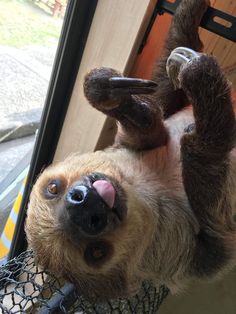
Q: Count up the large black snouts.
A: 1